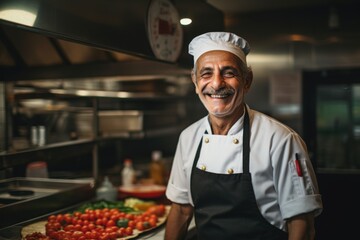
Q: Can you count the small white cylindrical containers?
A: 2